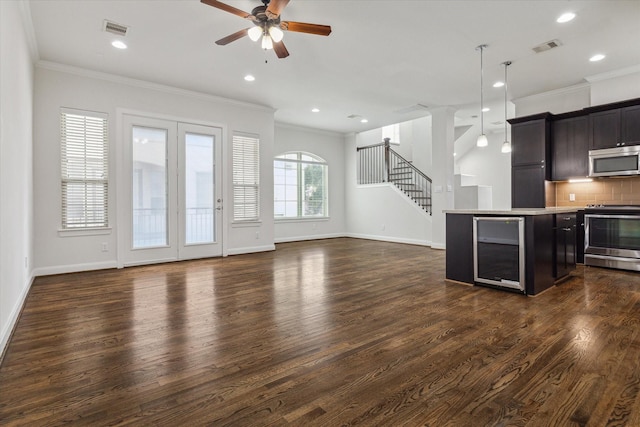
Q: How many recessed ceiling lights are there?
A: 8